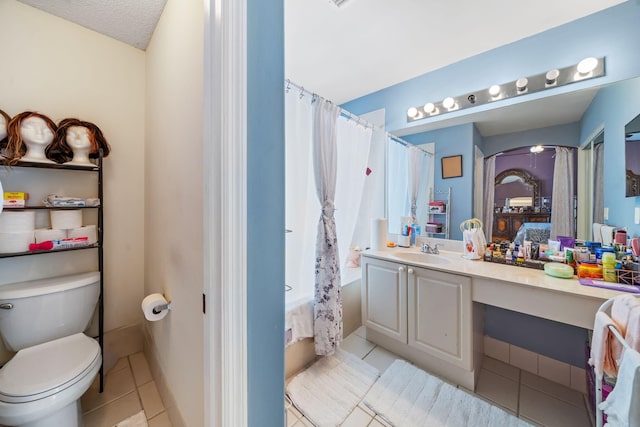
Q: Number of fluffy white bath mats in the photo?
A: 2